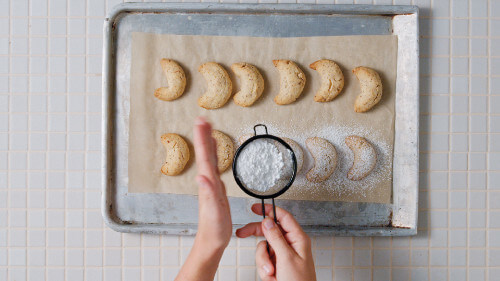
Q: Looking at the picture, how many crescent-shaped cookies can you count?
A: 12